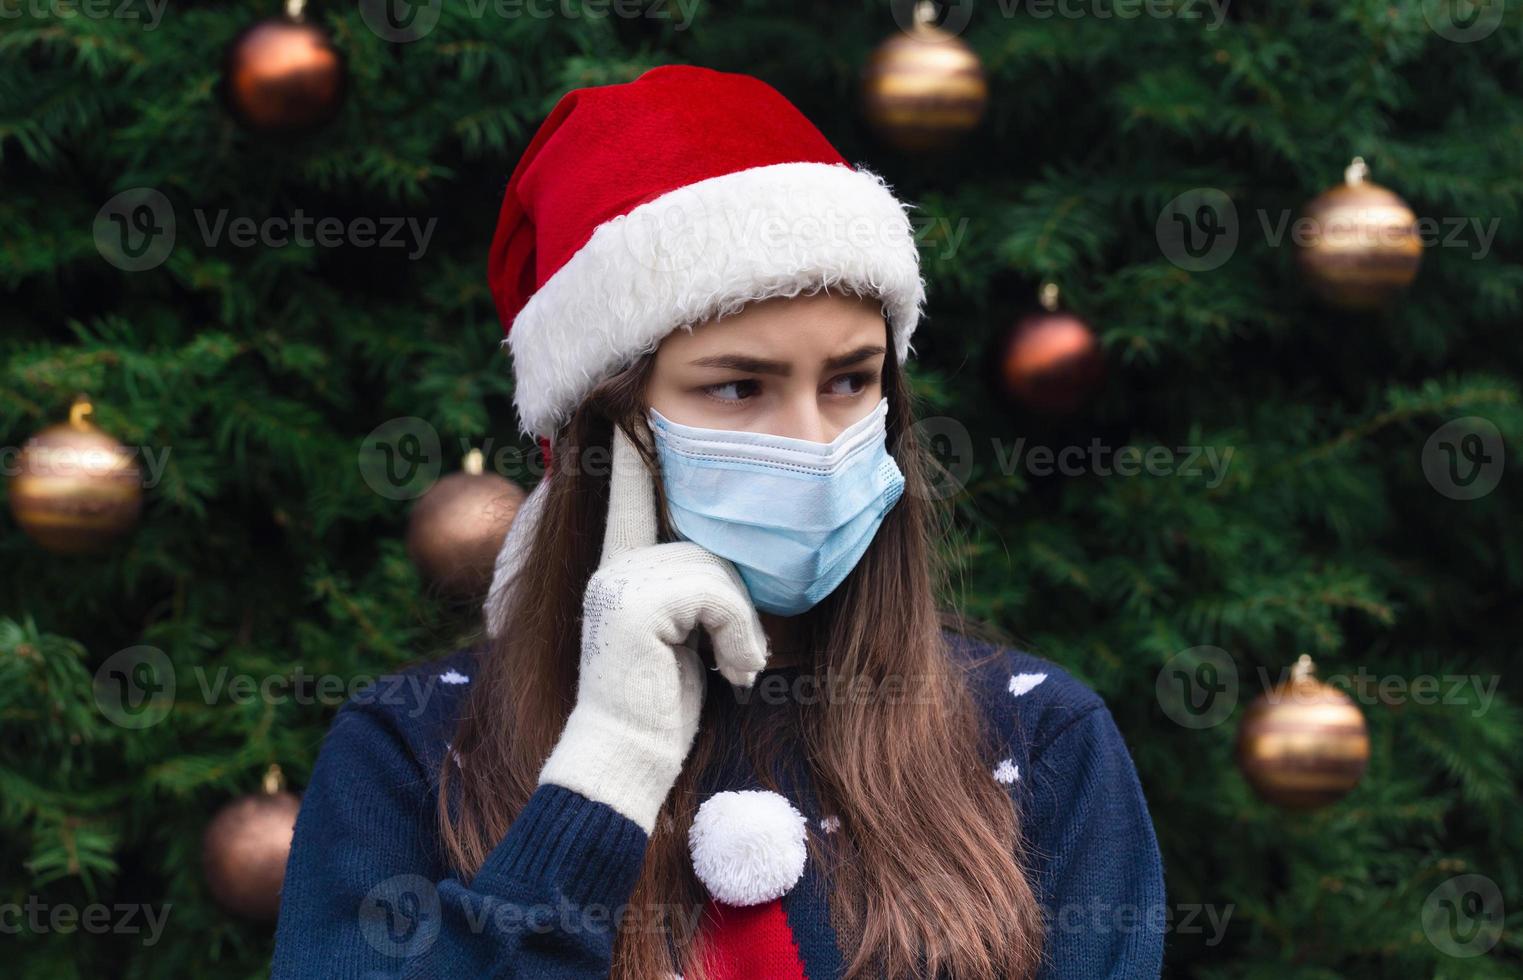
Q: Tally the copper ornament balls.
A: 4